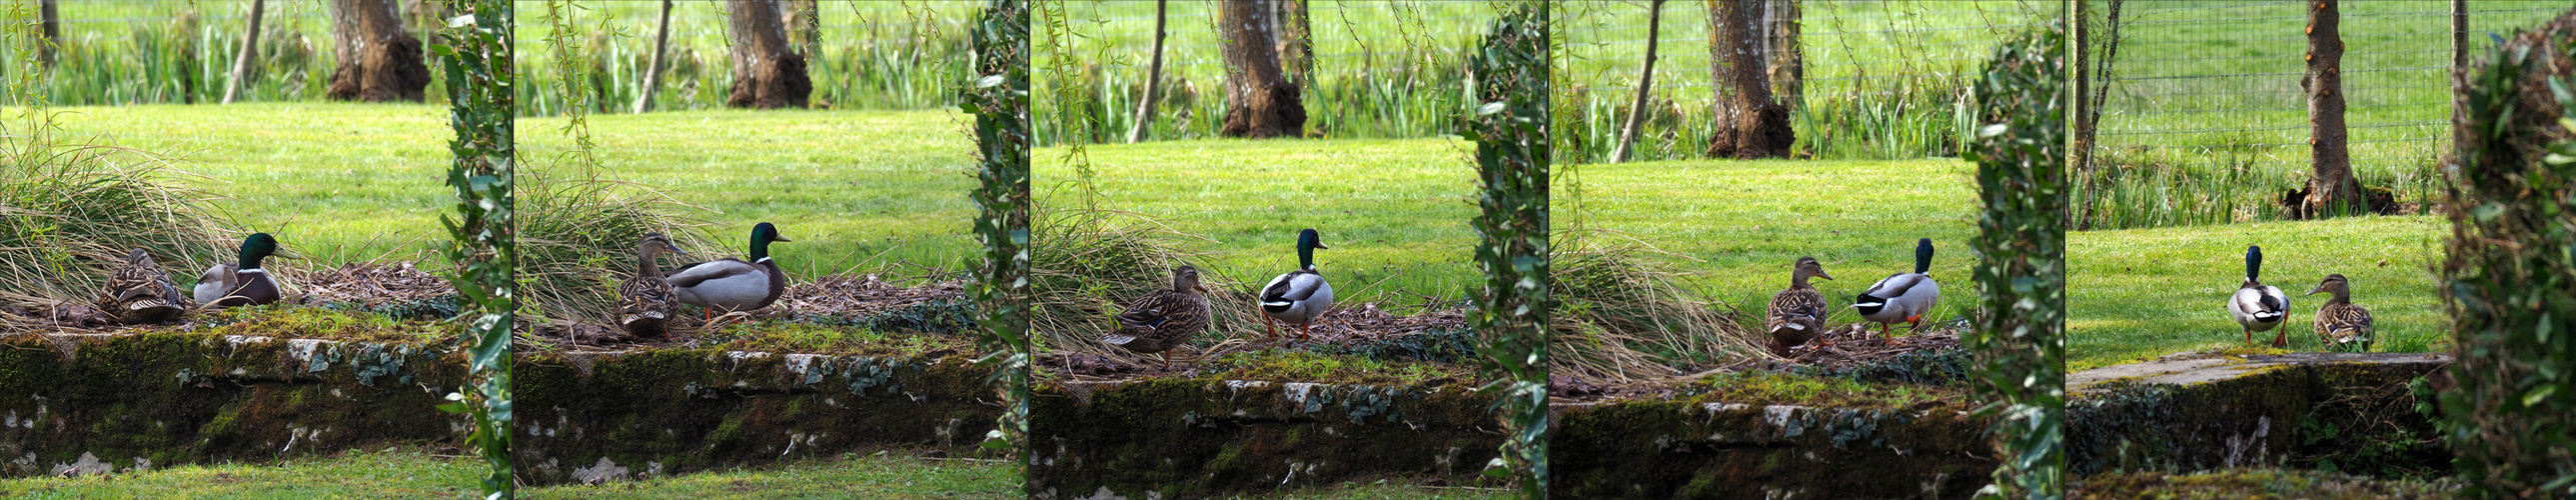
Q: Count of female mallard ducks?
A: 5